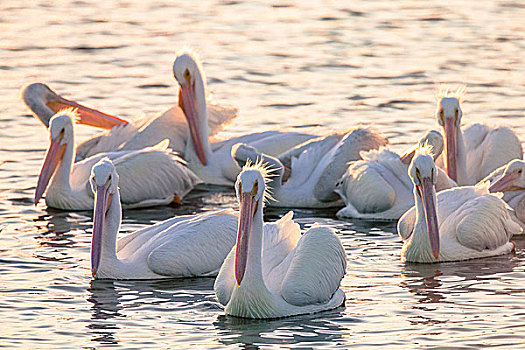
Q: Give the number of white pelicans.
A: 10